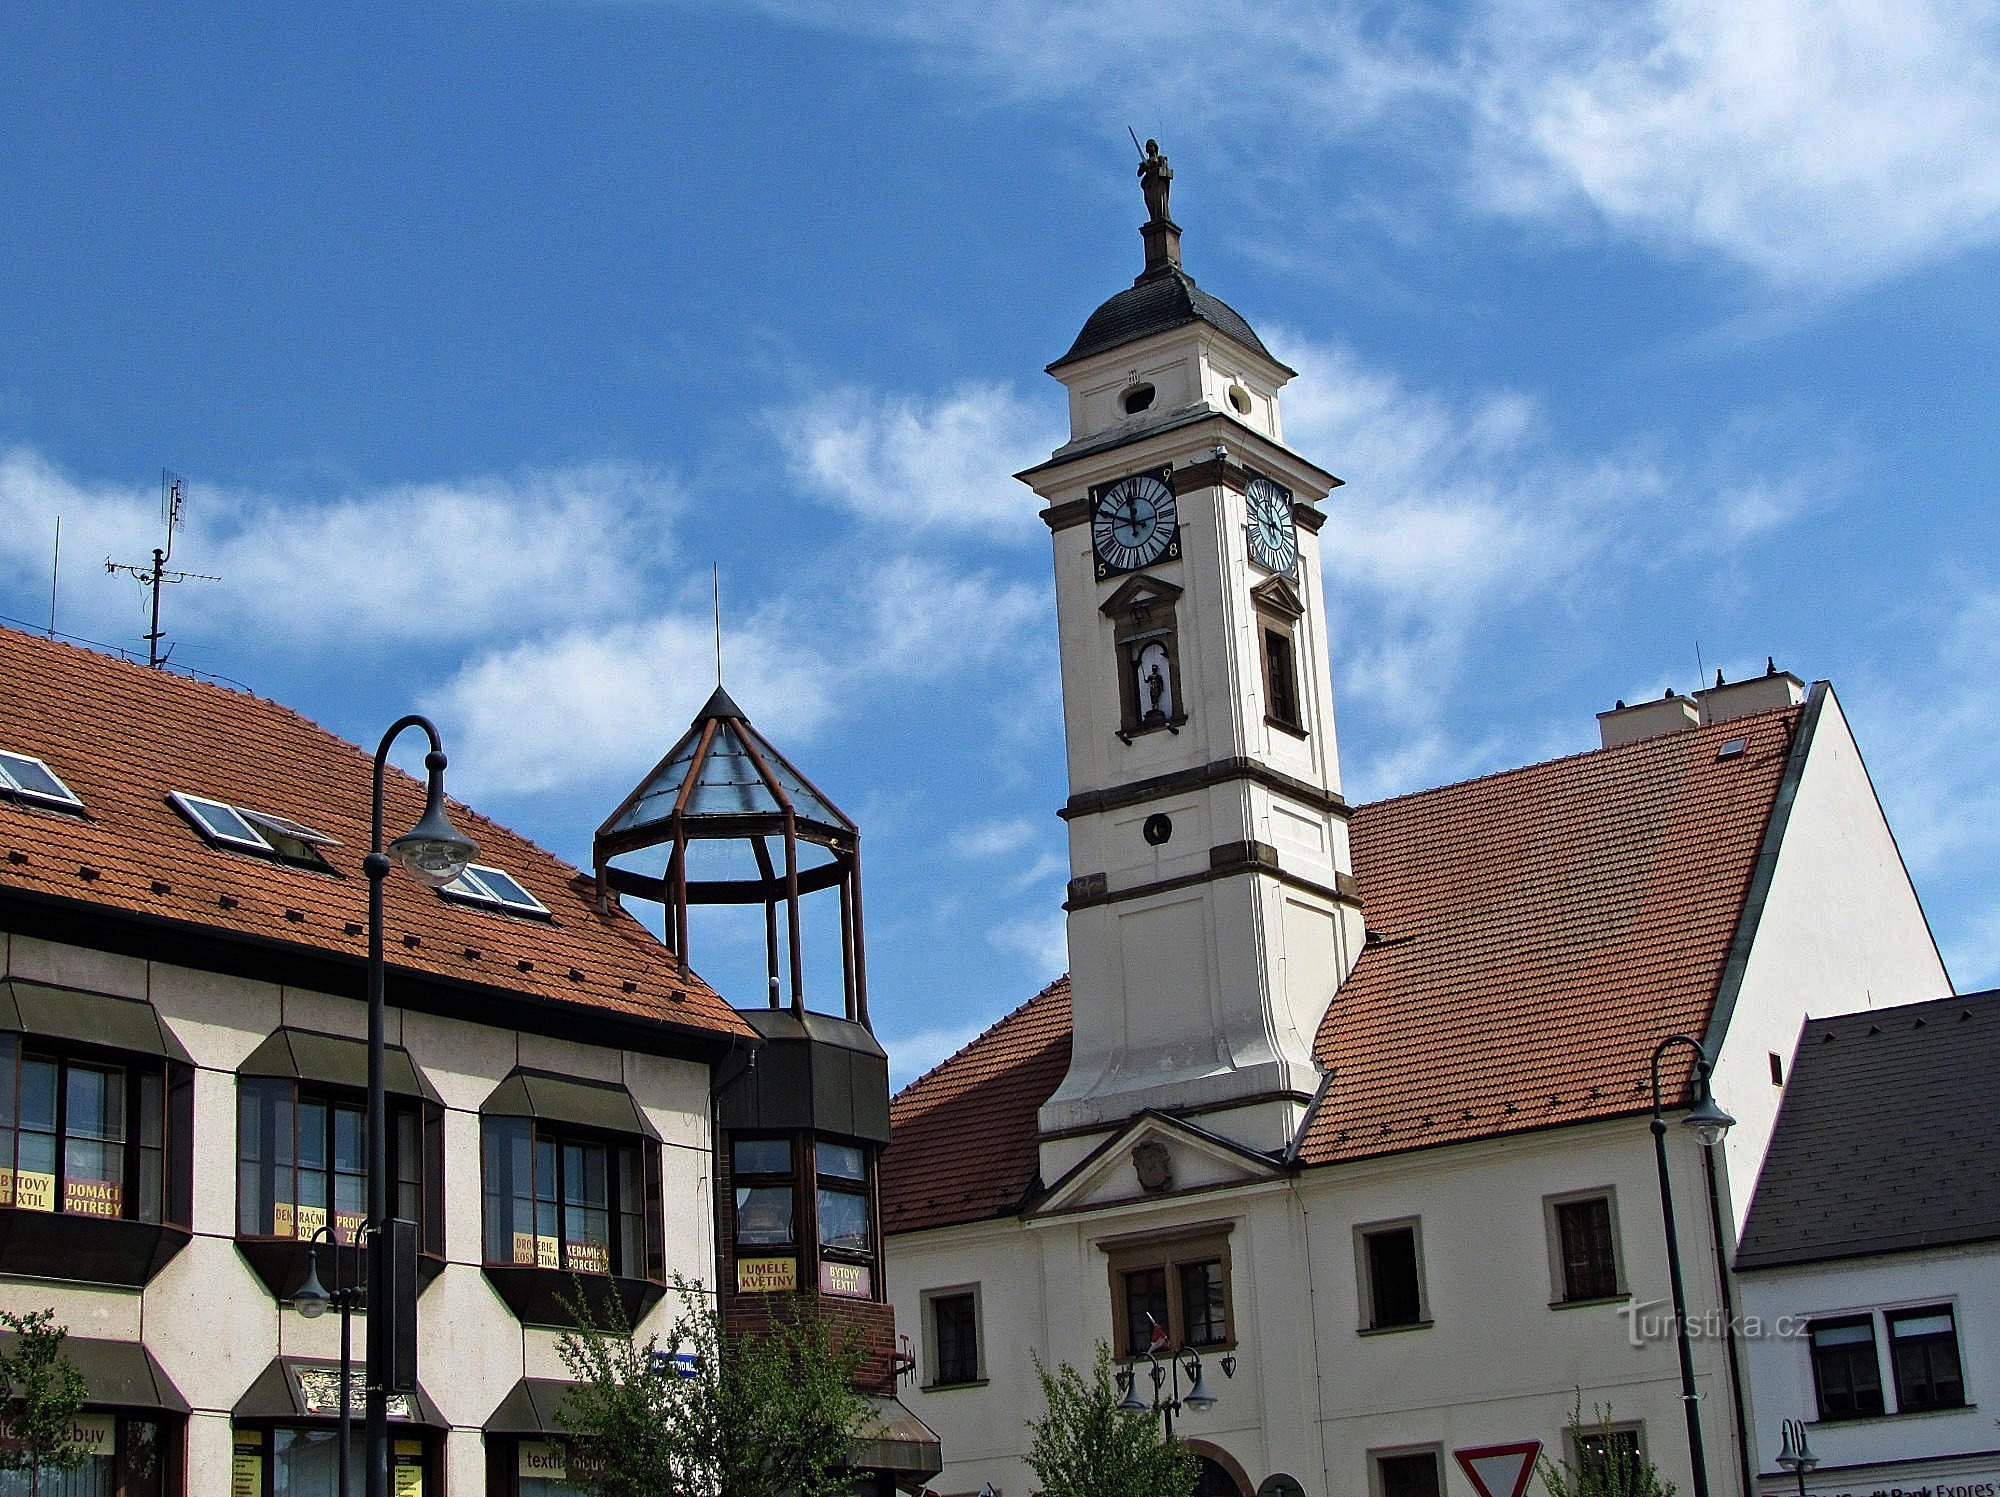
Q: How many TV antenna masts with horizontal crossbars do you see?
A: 1